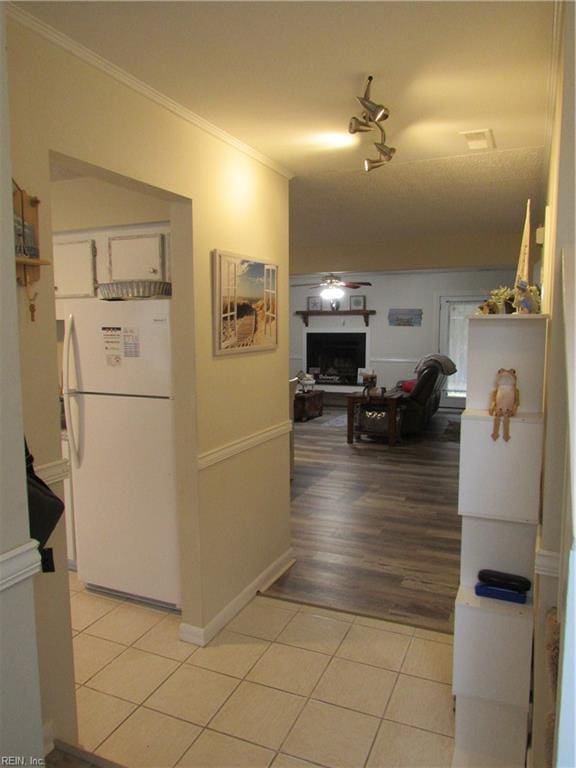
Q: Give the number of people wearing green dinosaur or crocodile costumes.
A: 0